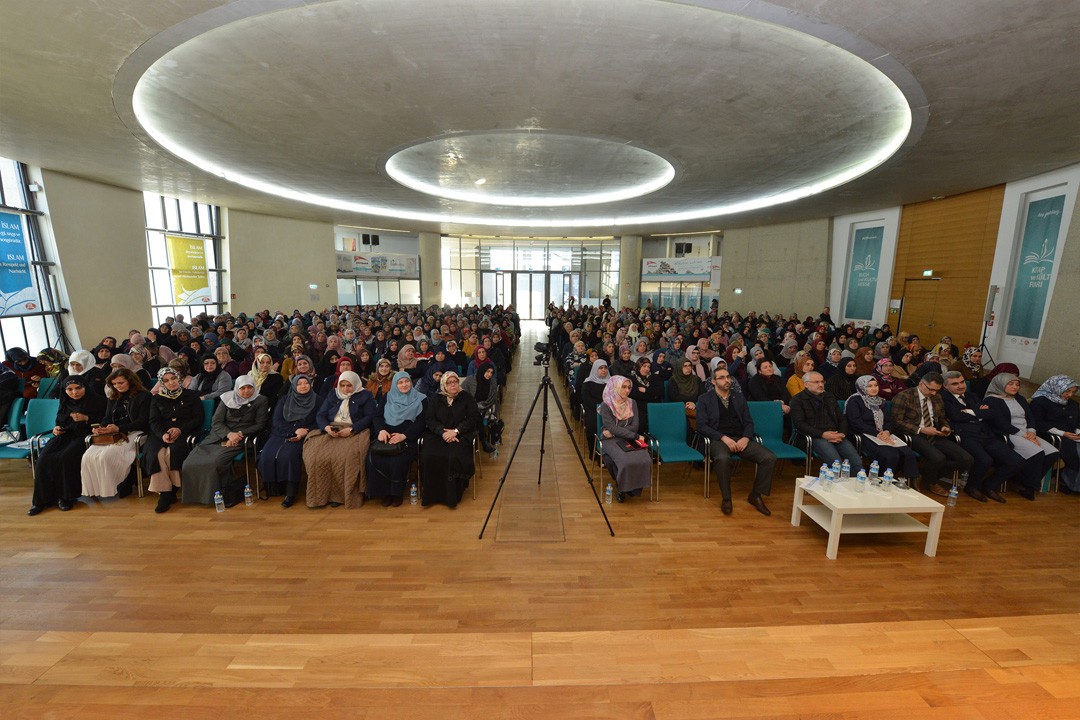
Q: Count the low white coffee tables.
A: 1